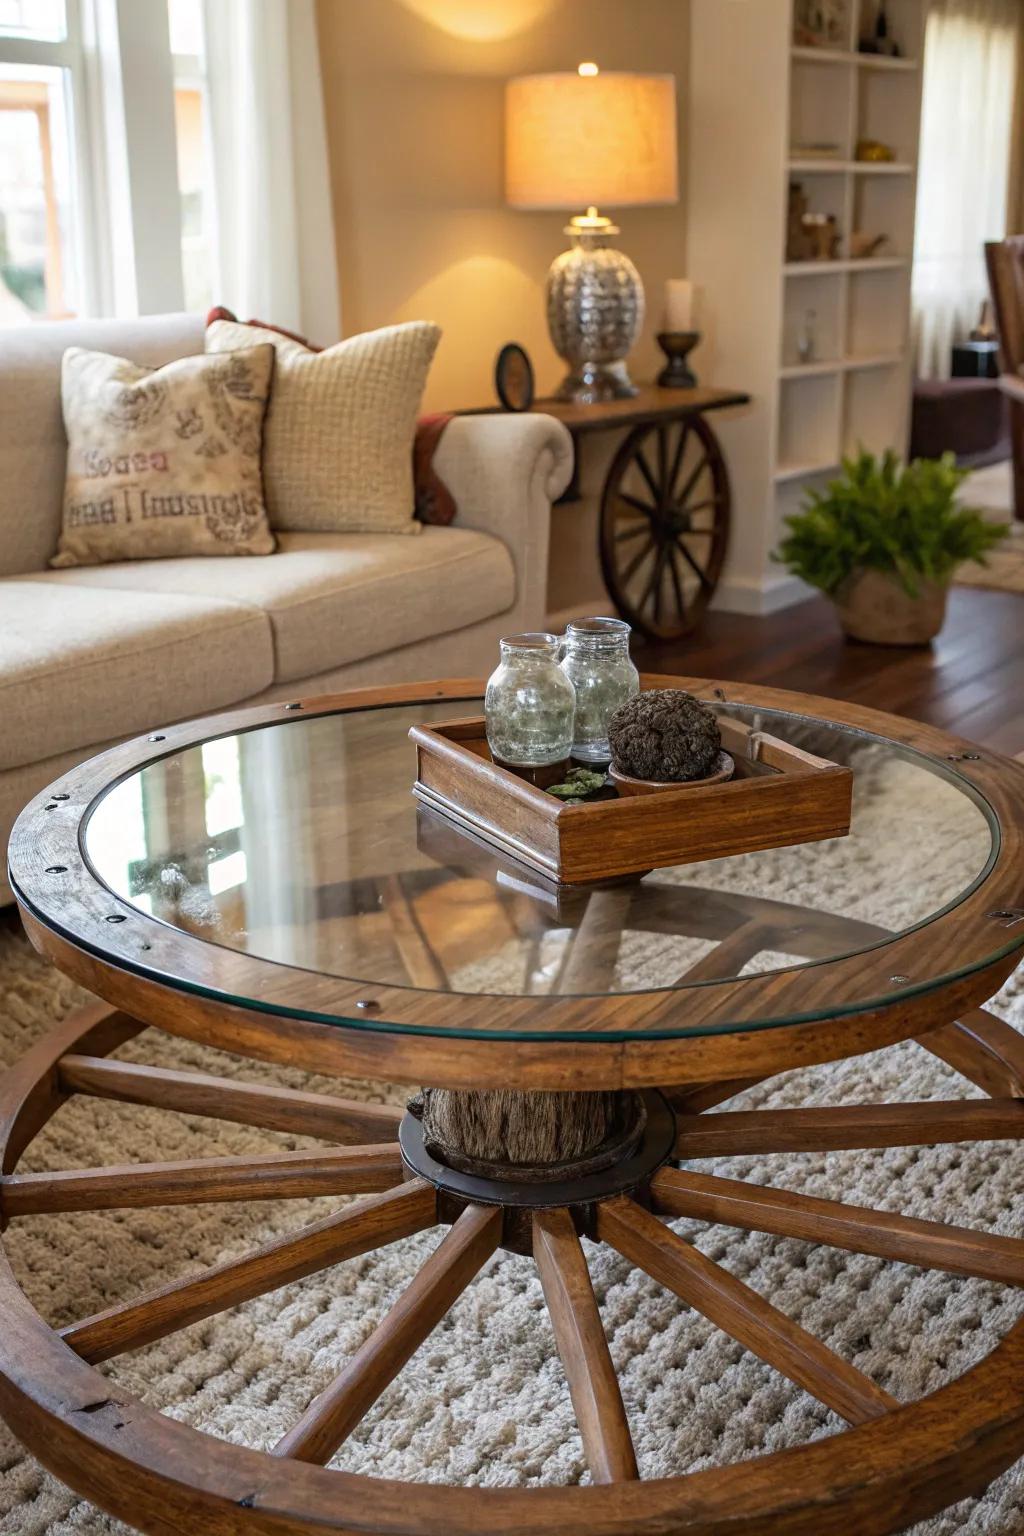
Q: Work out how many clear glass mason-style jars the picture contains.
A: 2